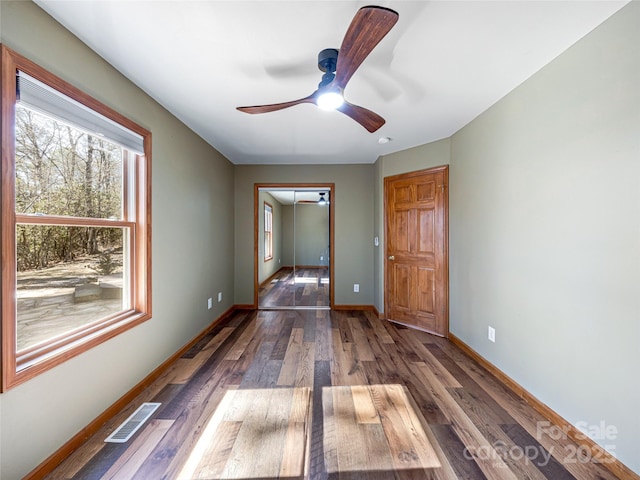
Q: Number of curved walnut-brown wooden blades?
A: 3